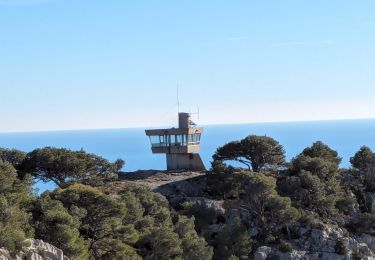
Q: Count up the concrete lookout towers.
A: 1